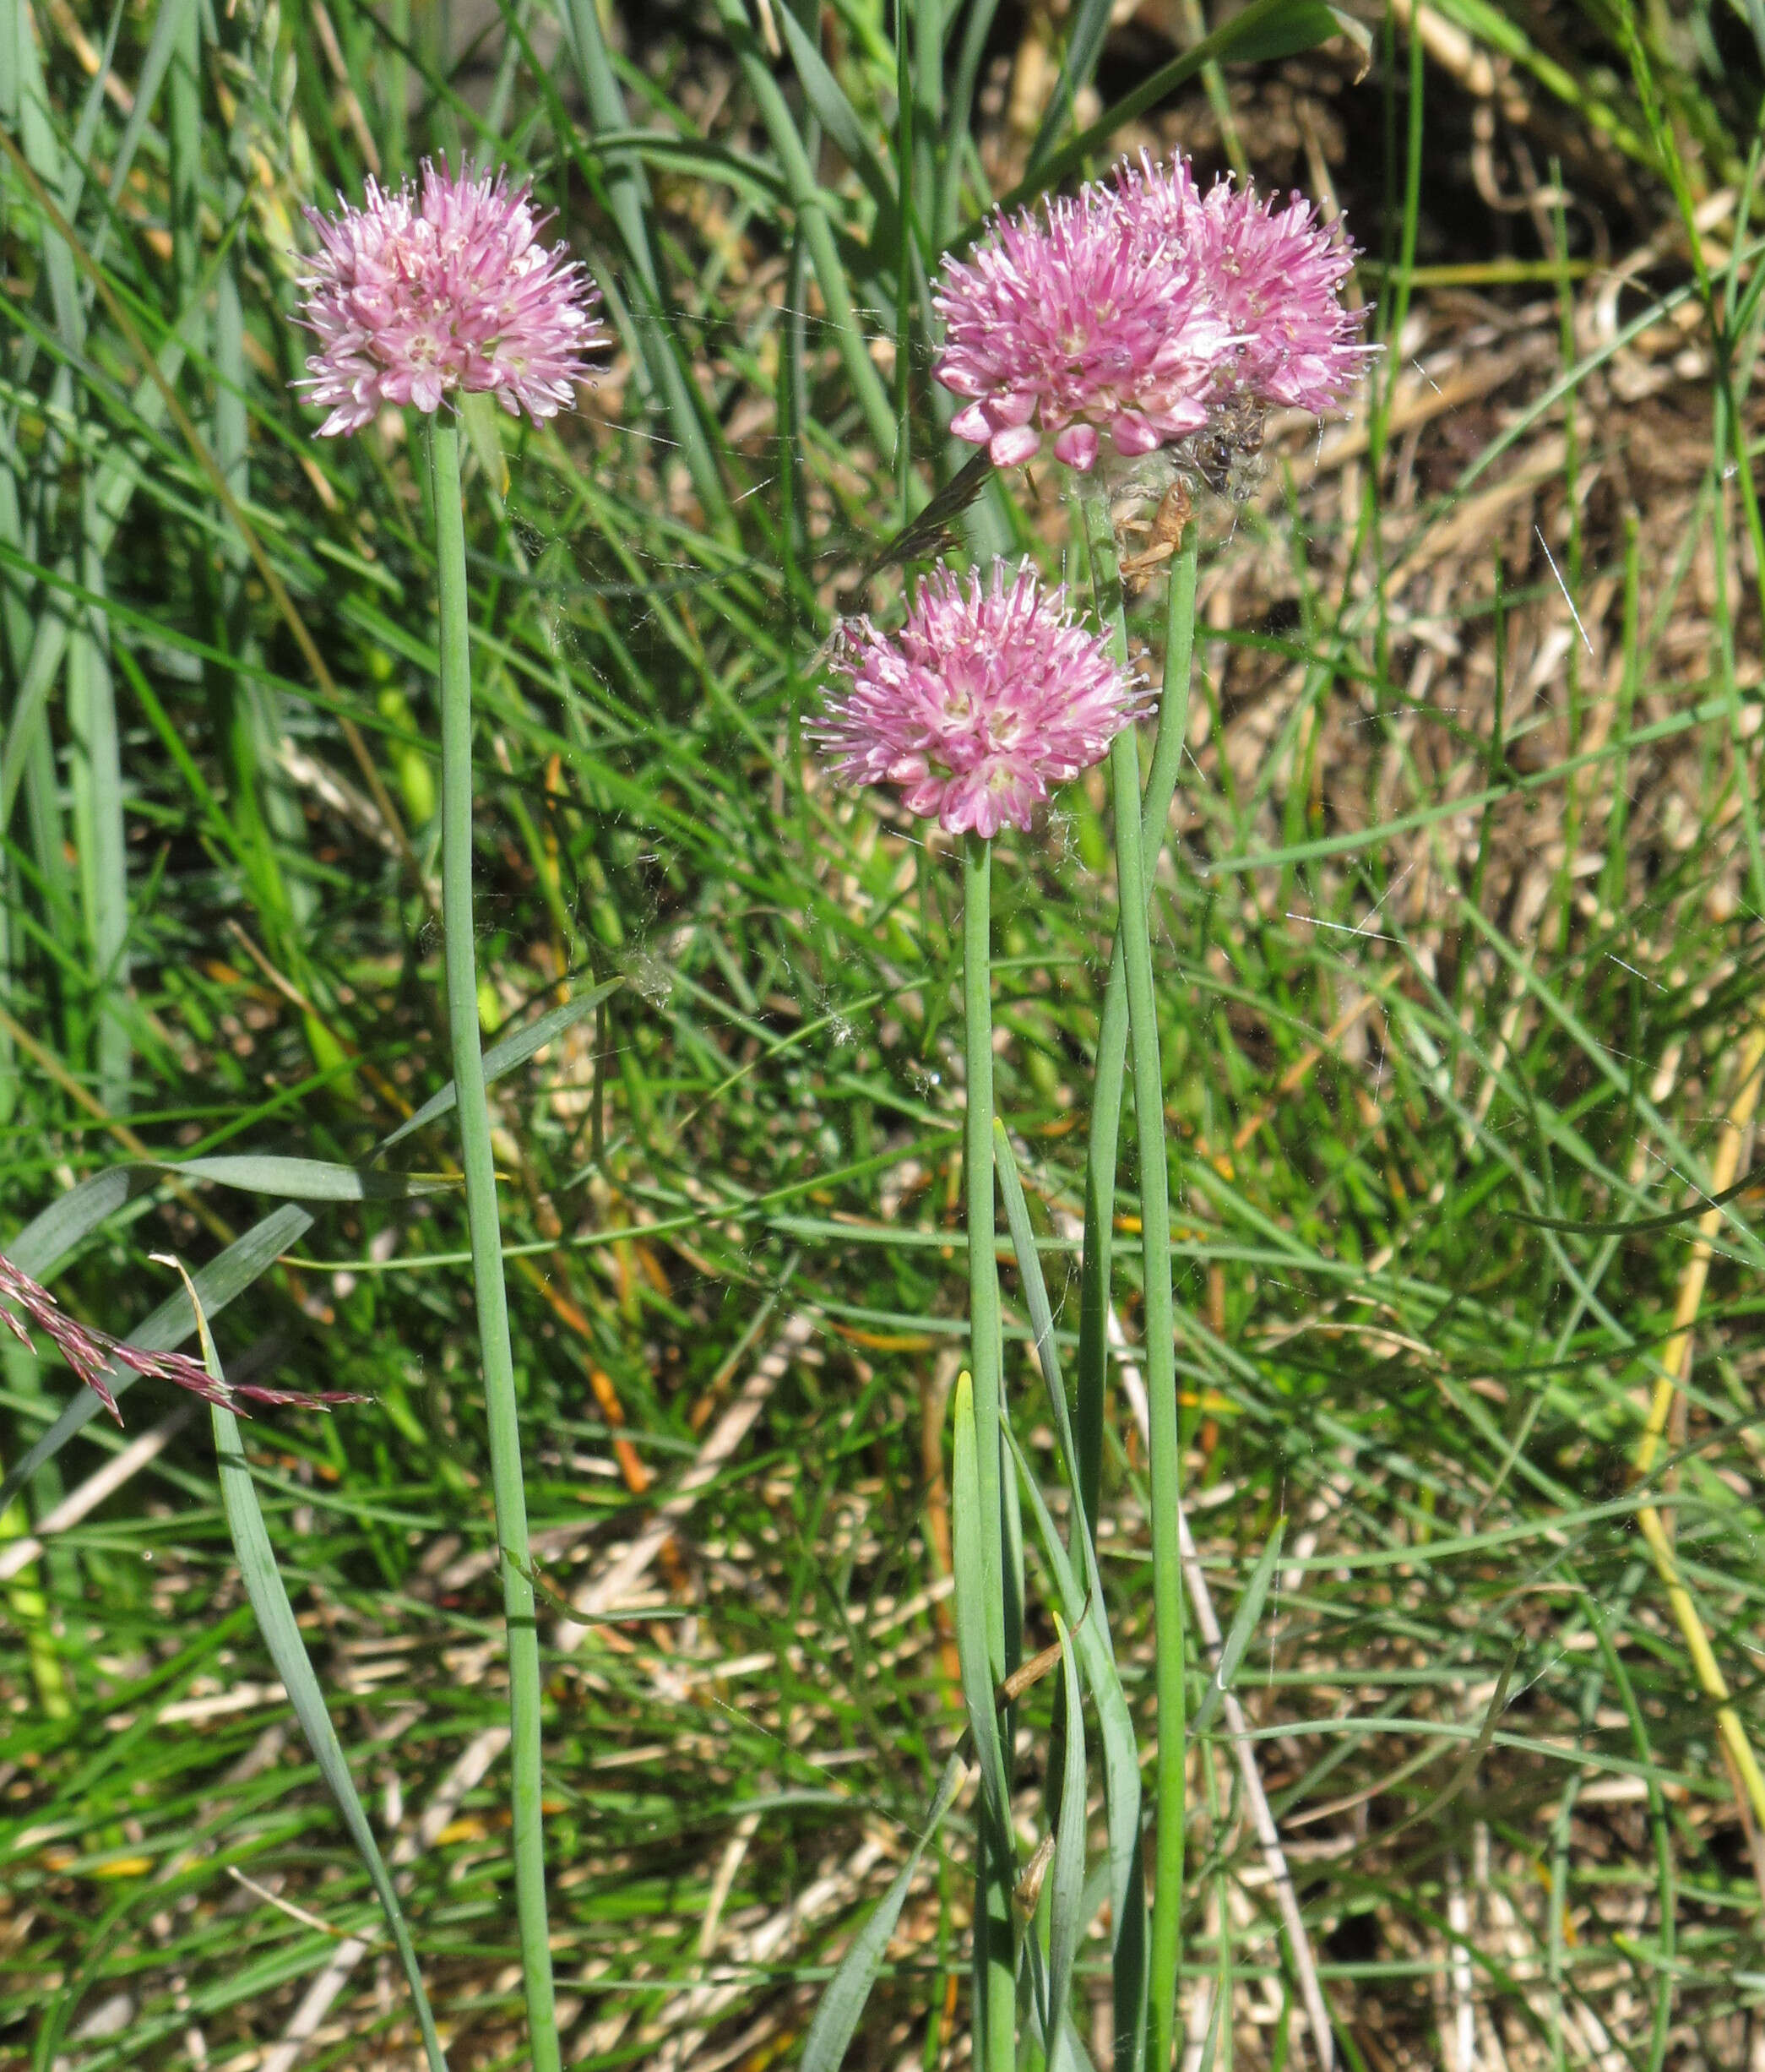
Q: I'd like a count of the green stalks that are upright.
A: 4